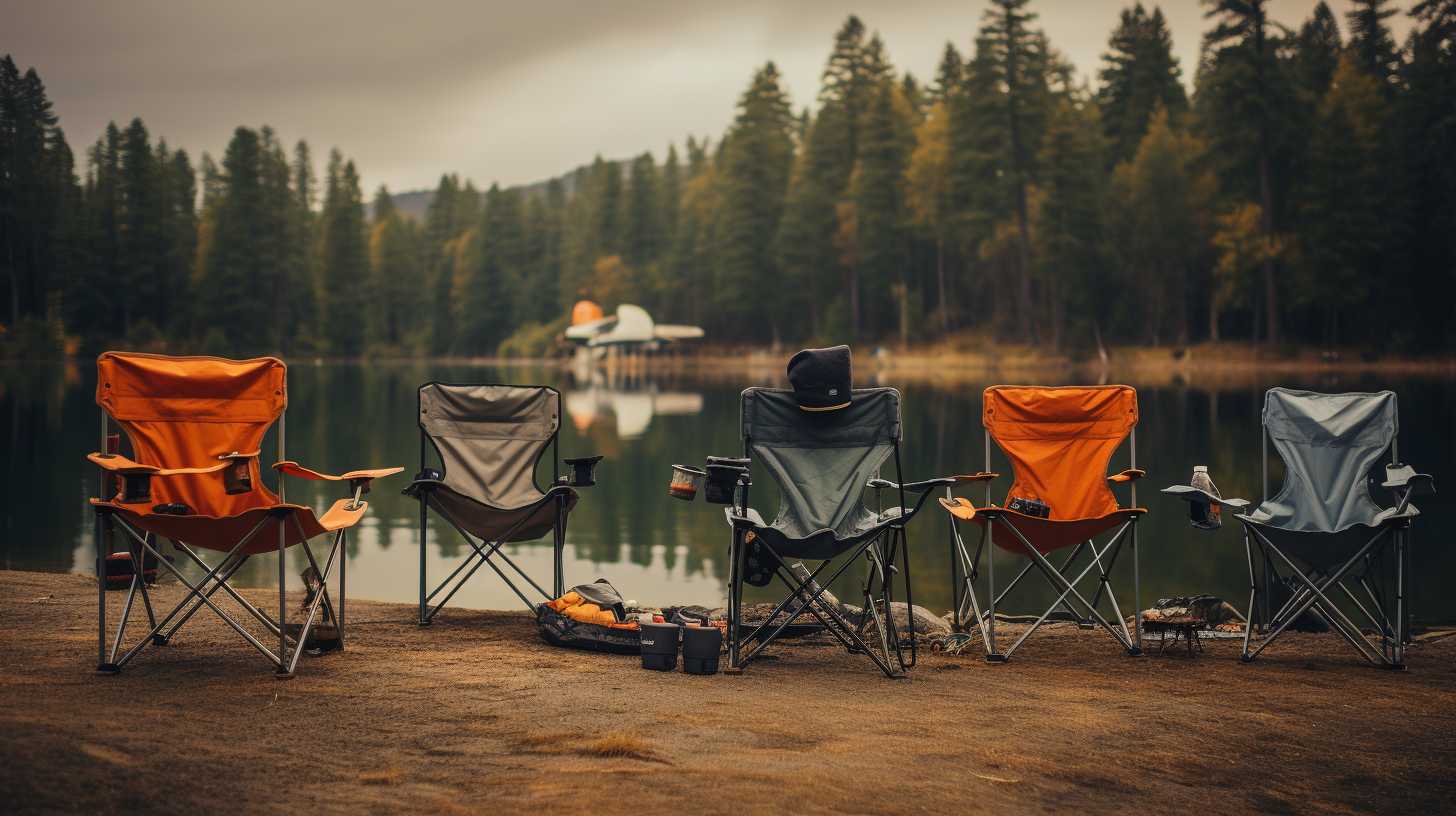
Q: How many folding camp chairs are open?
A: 5